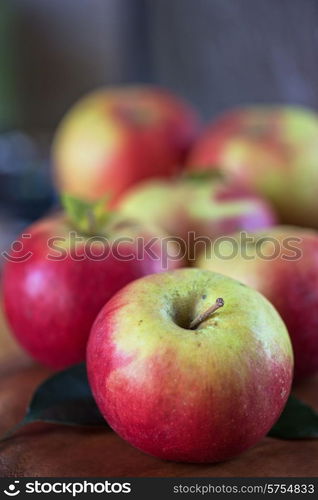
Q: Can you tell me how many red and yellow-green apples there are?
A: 6